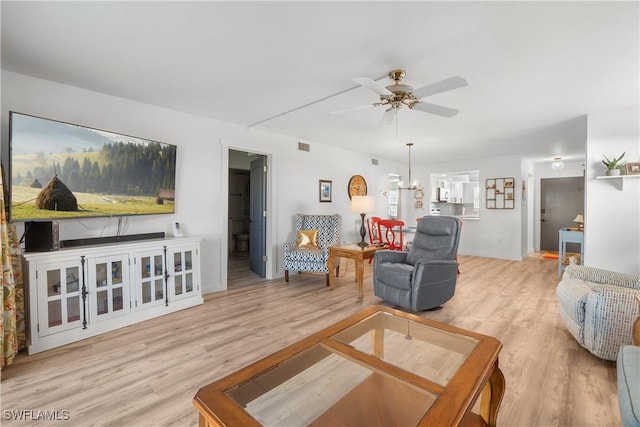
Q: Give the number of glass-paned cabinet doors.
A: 4